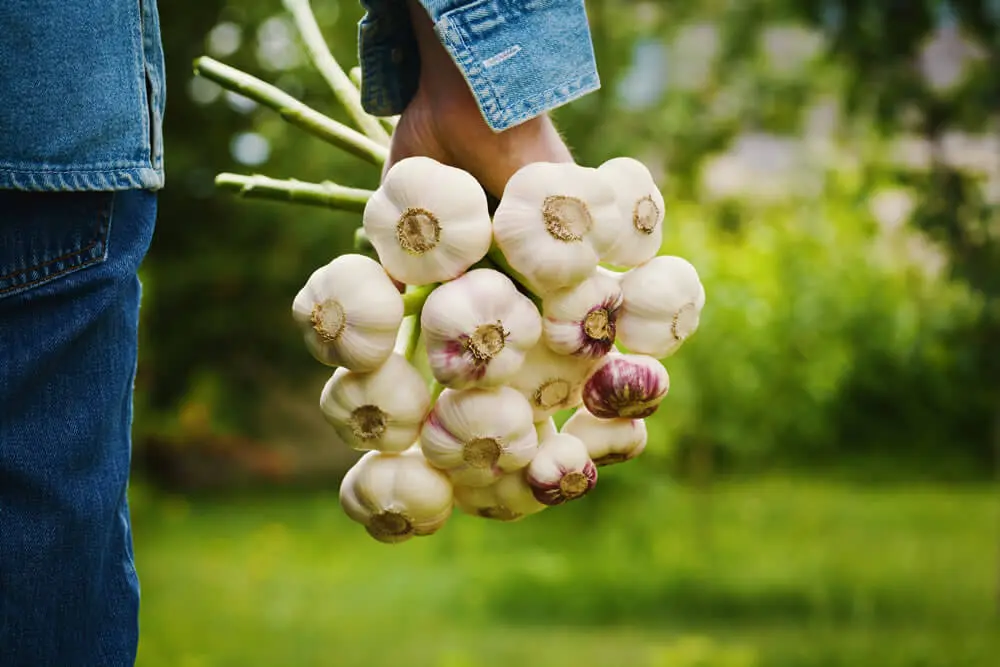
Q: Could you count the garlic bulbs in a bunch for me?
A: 15